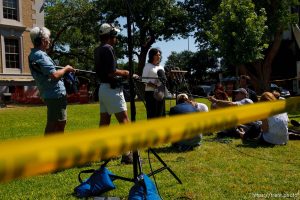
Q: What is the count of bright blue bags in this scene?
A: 2